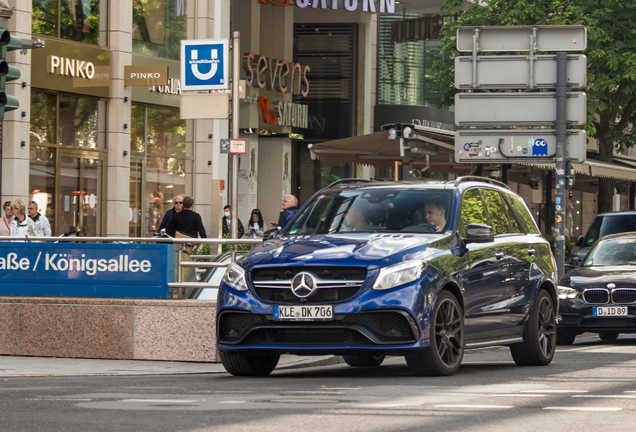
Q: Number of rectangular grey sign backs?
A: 4